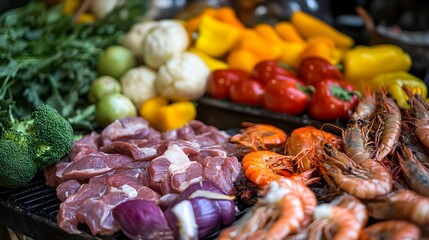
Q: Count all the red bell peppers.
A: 6